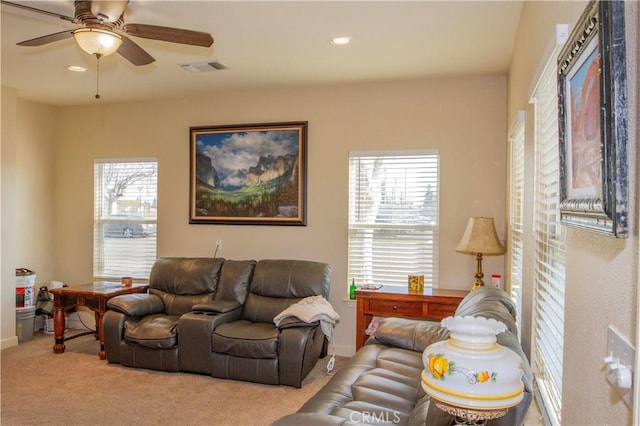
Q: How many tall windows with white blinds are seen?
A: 4